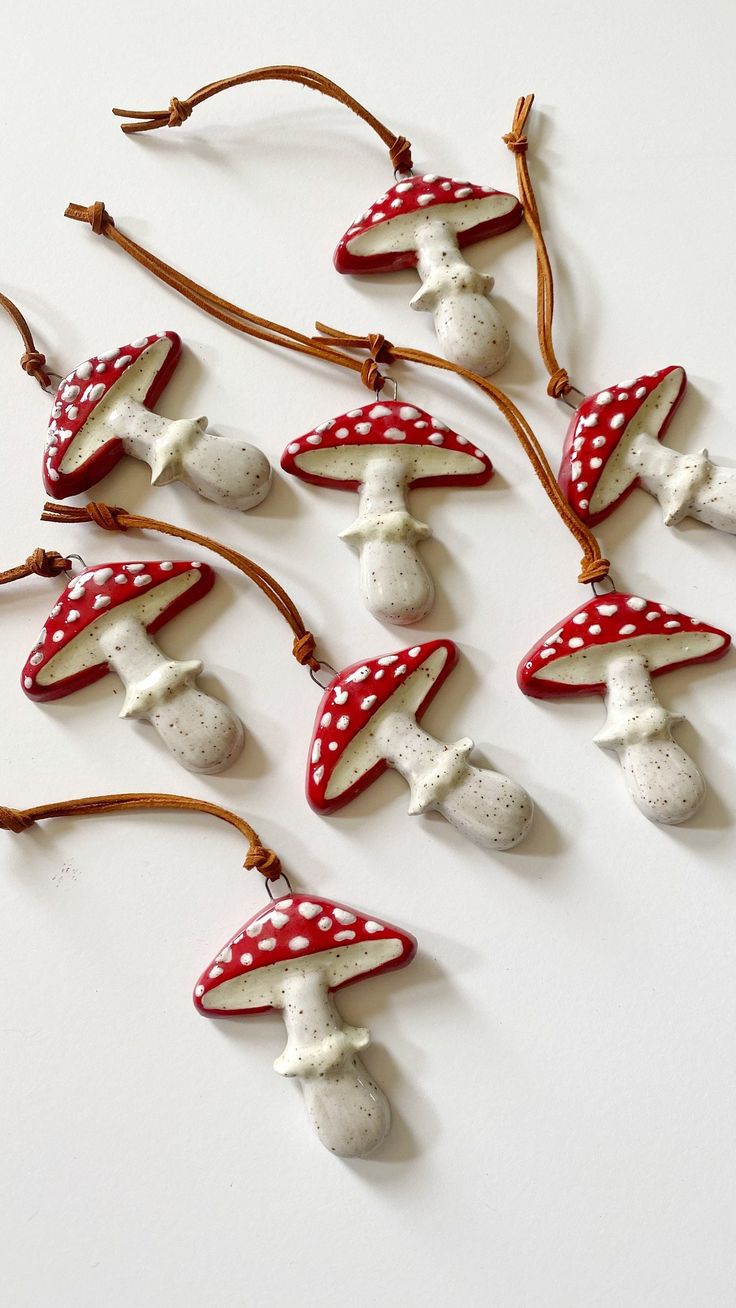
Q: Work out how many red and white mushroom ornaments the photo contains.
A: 8